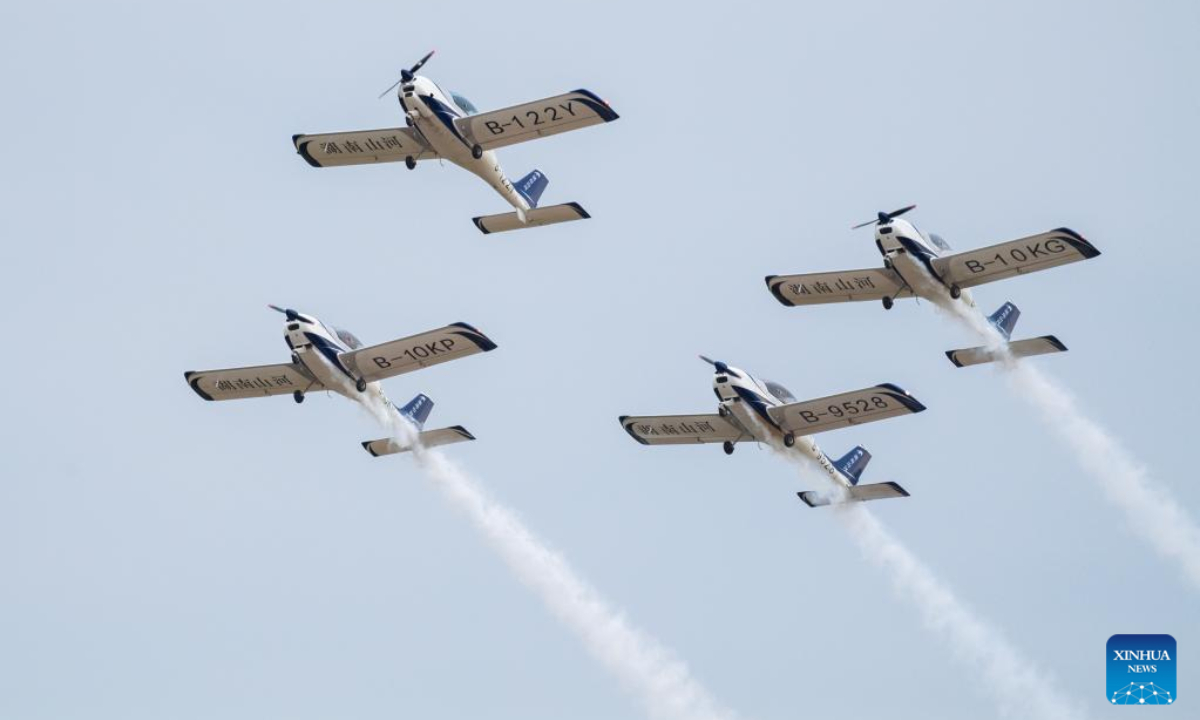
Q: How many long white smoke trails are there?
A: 3